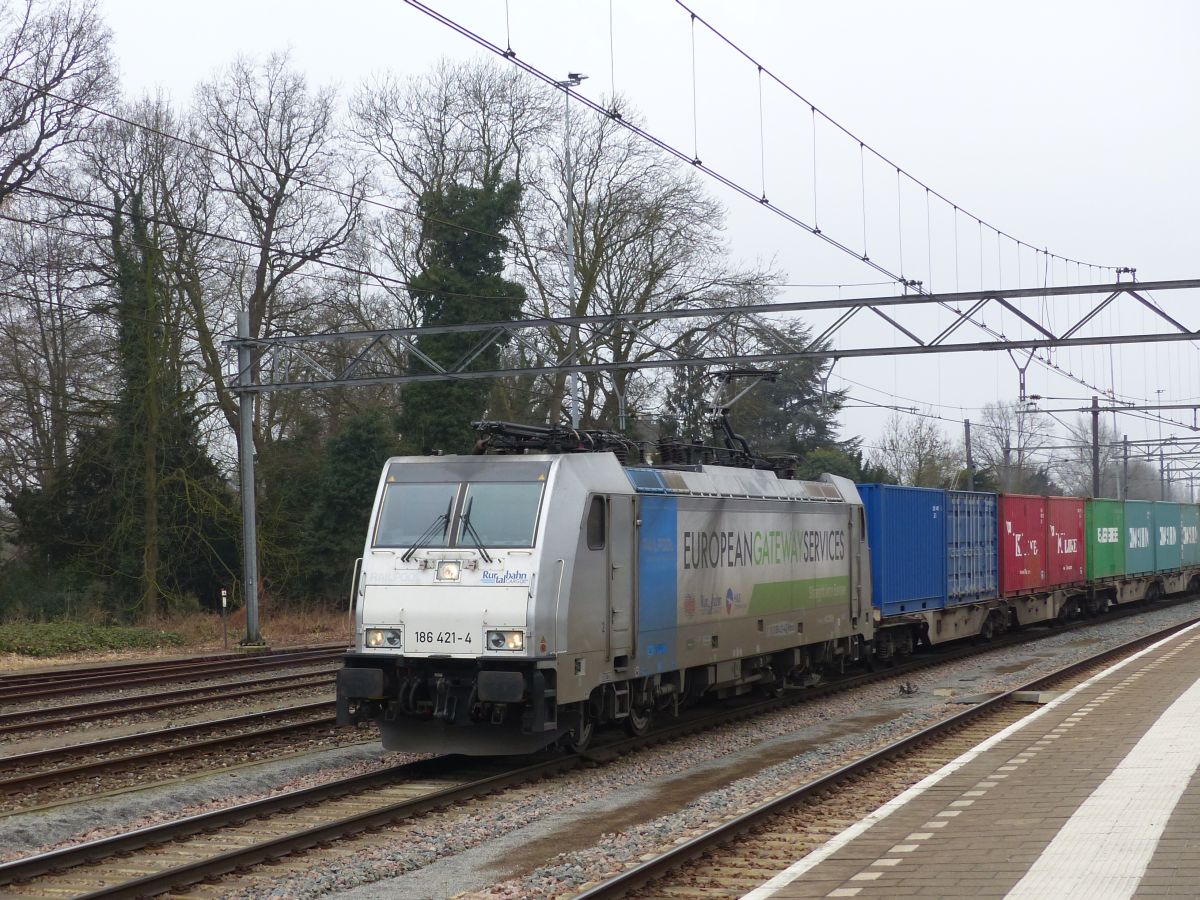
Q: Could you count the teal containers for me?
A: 3